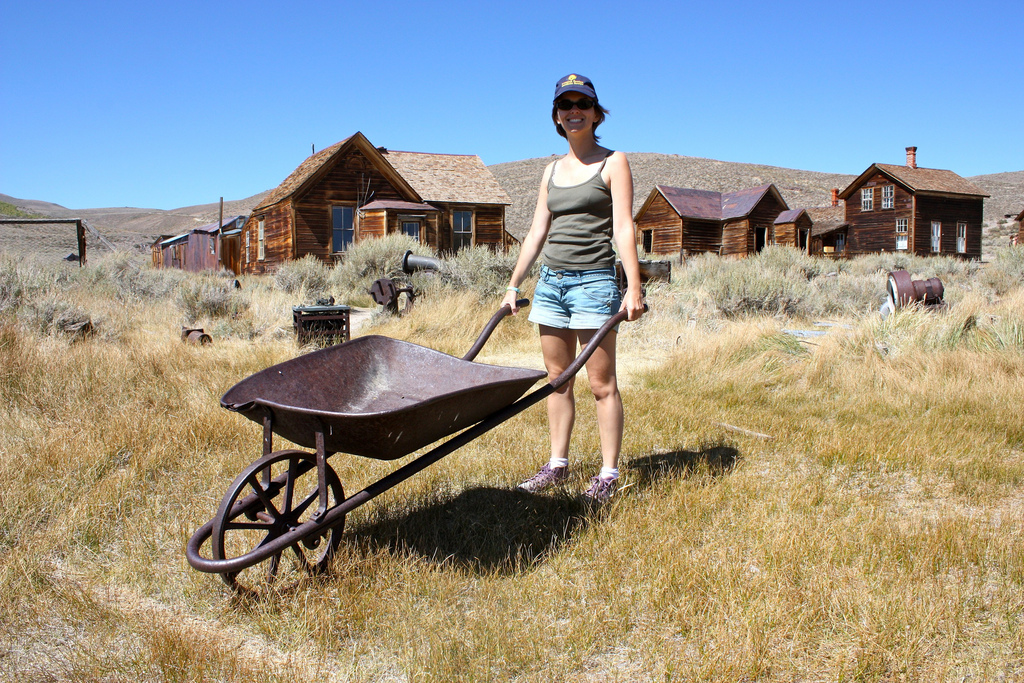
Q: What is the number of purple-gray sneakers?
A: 2